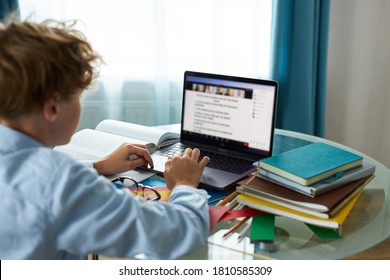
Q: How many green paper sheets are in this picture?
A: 2